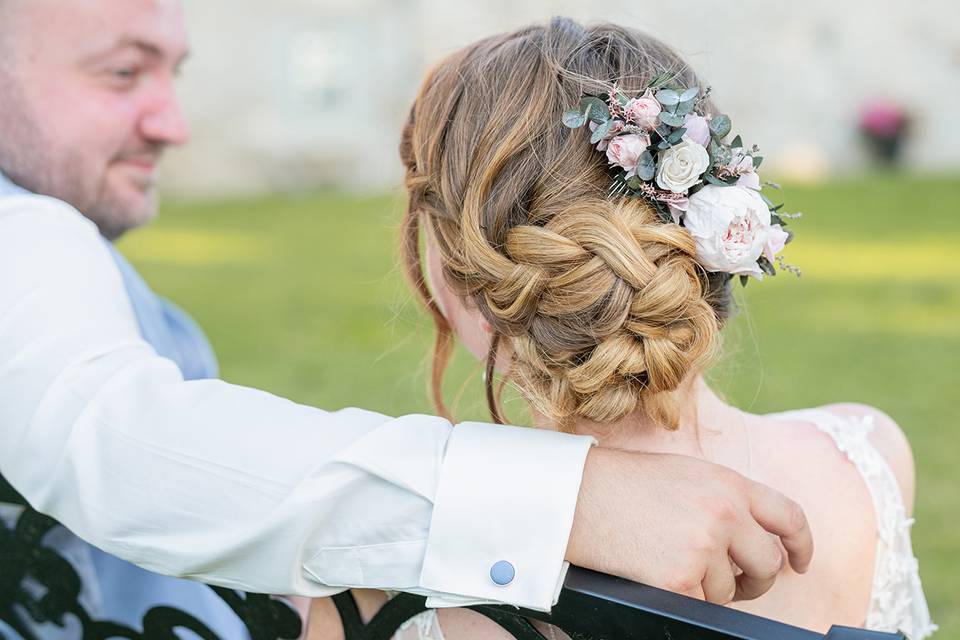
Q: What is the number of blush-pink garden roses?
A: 2